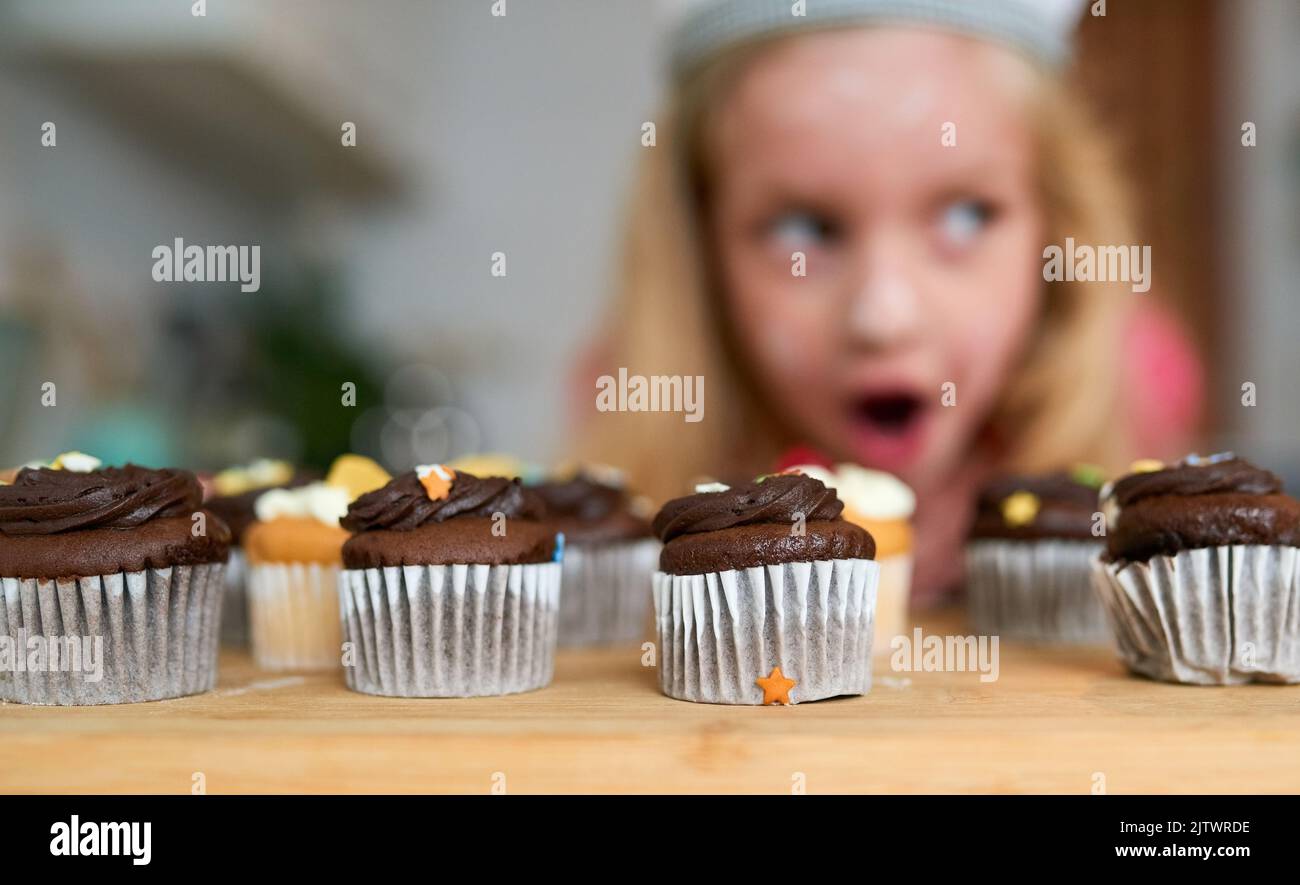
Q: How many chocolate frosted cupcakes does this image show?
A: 7